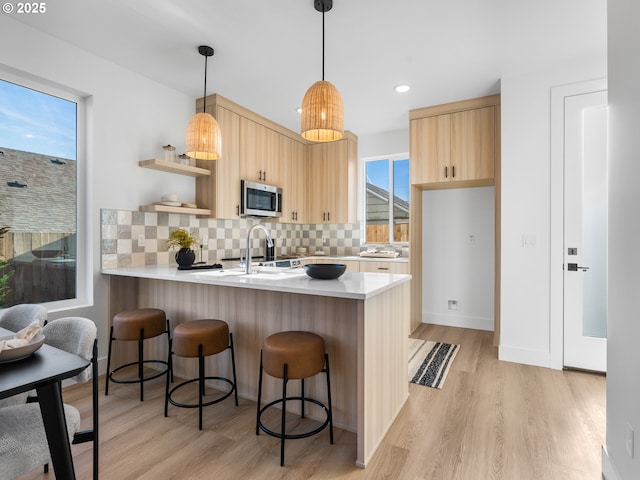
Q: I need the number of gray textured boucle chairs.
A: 2